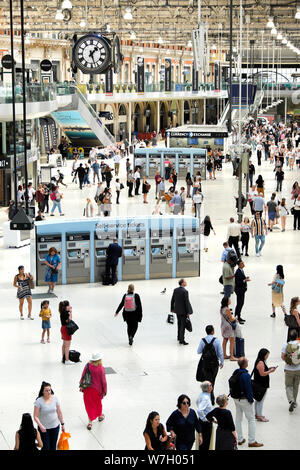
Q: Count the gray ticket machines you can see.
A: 11